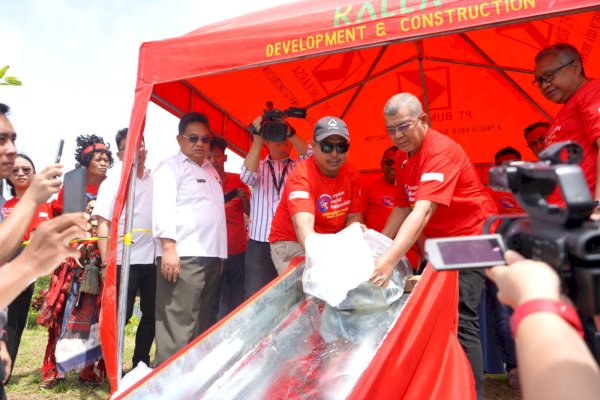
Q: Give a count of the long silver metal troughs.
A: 1